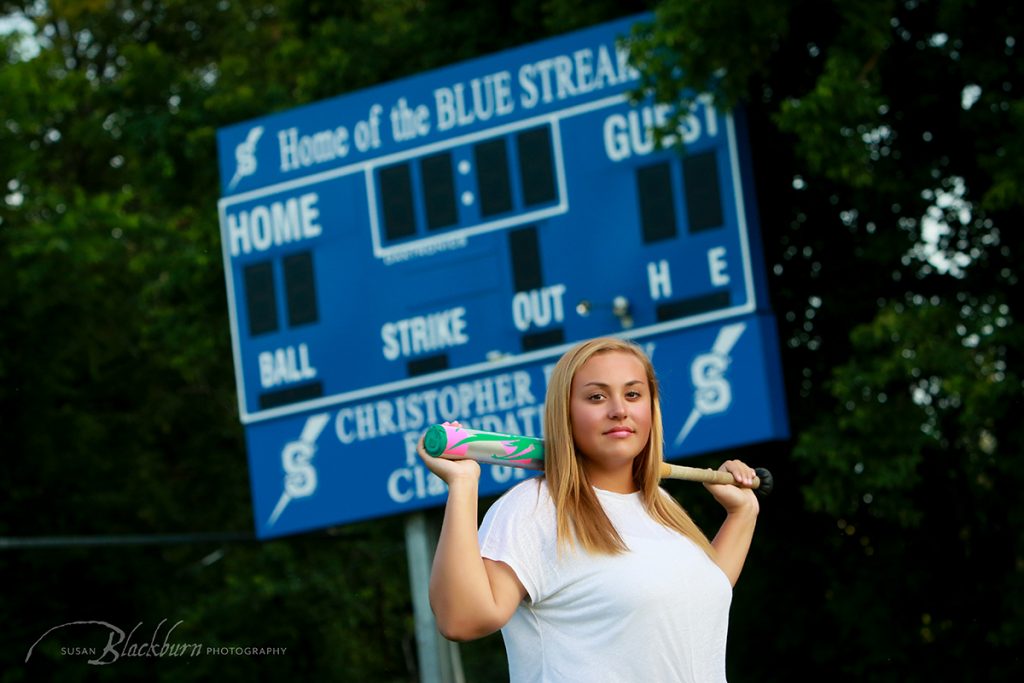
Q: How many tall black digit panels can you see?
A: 9